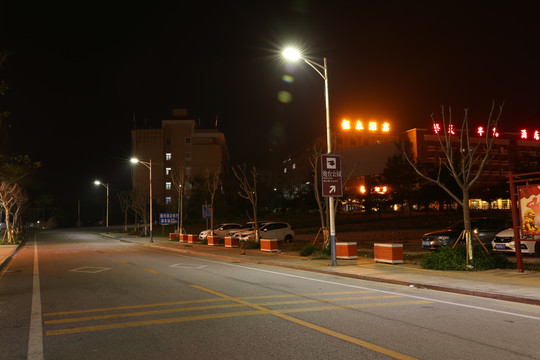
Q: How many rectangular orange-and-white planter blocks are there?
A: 8